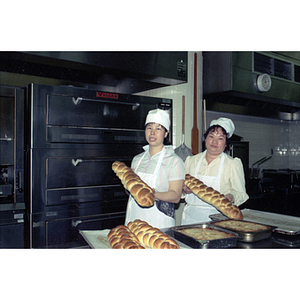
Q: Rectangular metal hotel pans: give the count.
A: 2